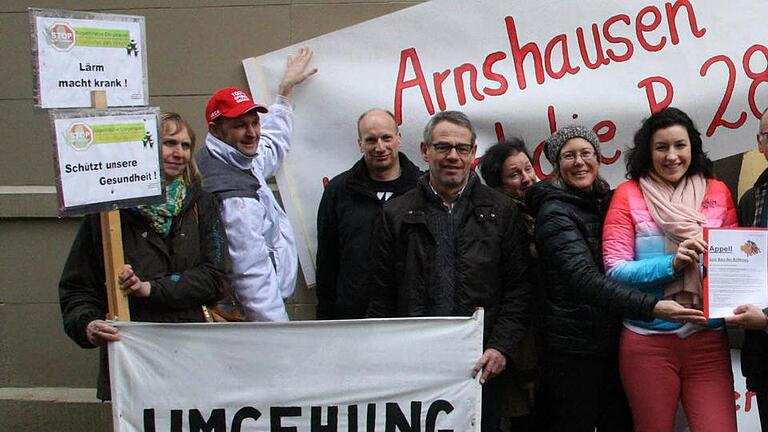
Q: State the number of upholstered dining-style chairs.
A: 0